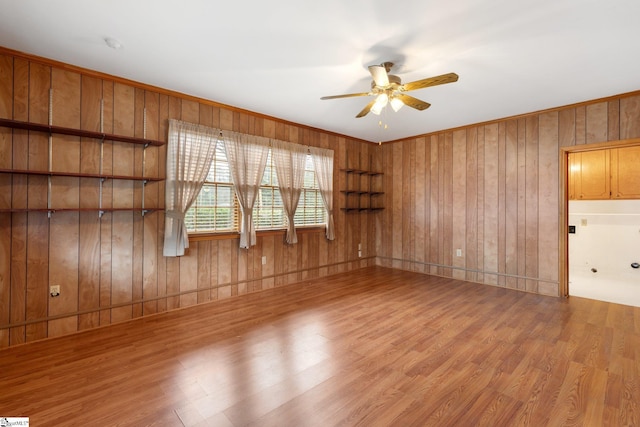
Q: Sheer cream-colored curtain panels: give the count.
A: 4